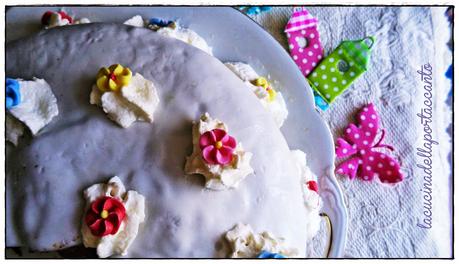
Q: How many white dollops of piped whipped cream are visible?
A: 9